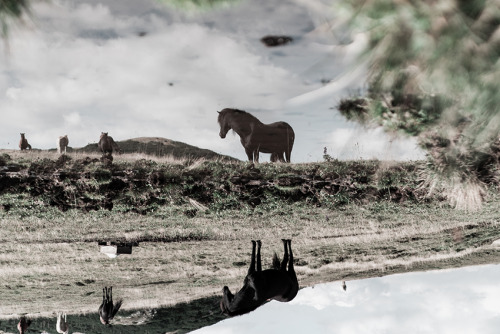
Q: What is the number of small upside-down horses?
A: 3